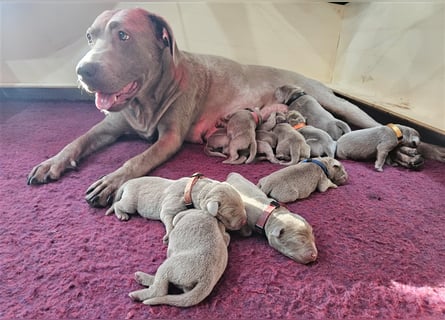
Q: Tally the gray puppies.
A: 11